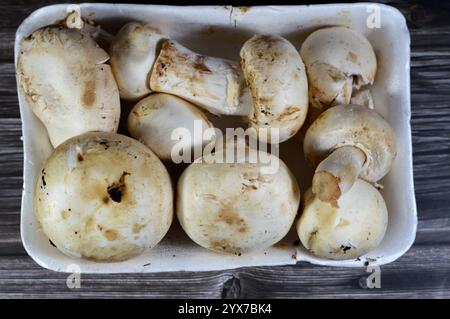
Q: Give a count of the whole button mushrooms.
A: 9